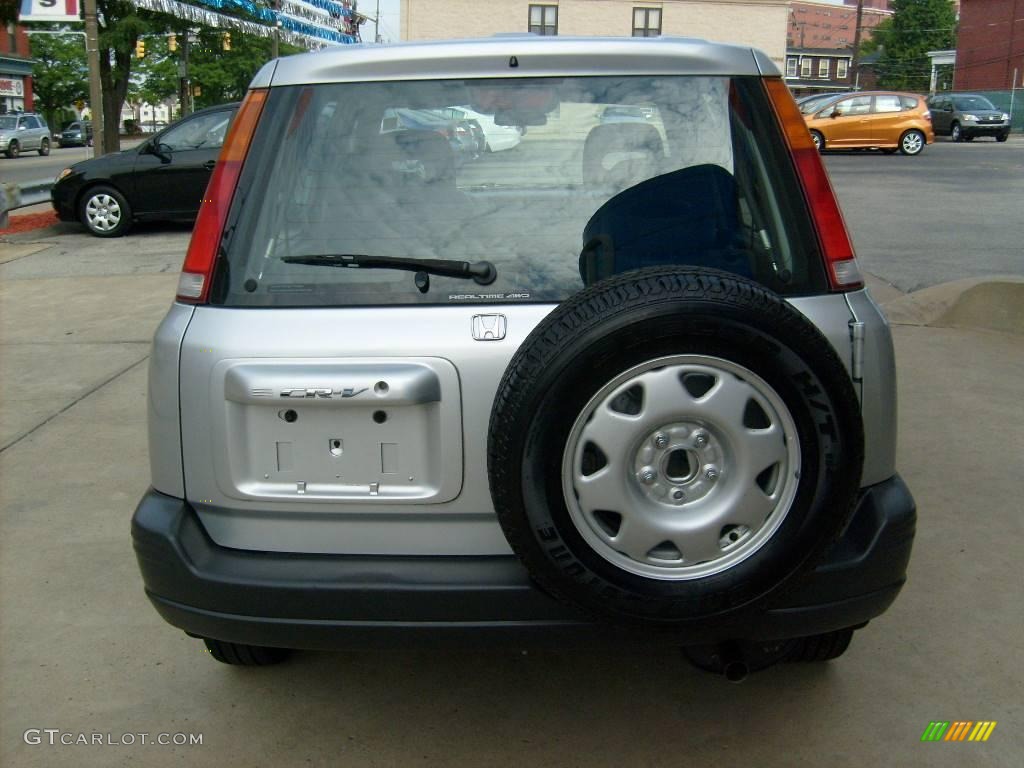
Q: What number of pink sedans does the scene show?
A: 0